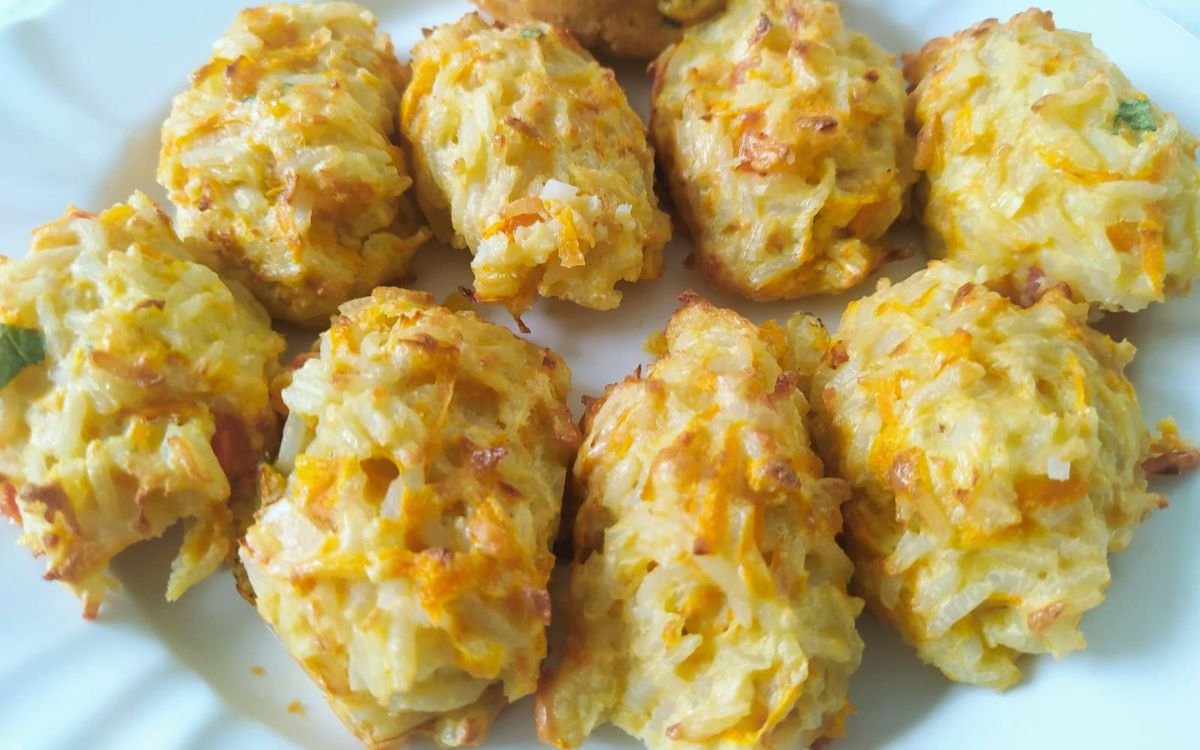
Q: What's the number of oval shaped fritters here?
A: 8